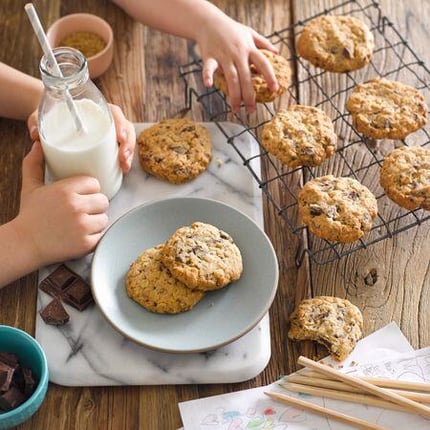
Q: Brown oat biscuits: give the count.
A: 10